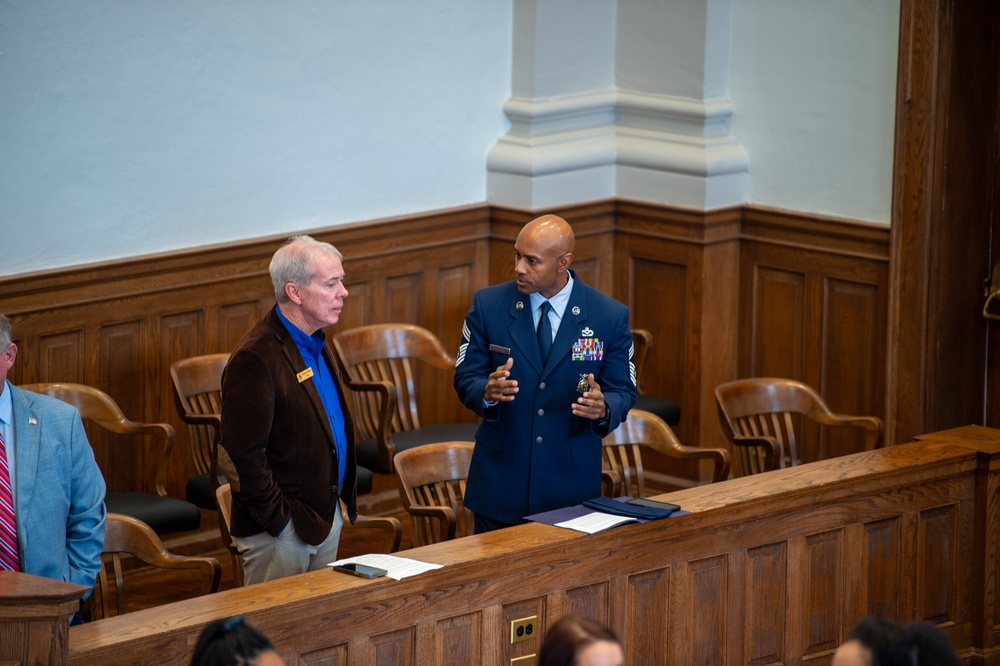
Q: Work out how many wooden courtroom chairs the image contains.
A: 9